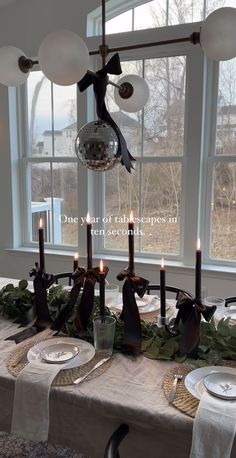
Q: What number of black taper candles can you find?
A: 7